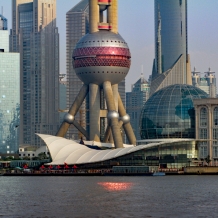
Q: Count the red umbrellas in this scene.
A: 6